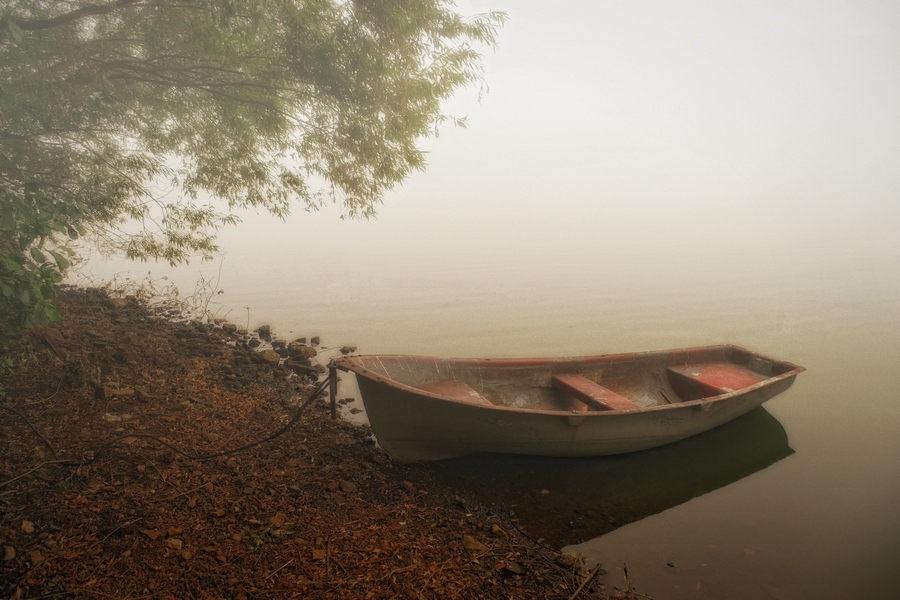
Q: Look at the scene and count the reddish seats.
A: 3